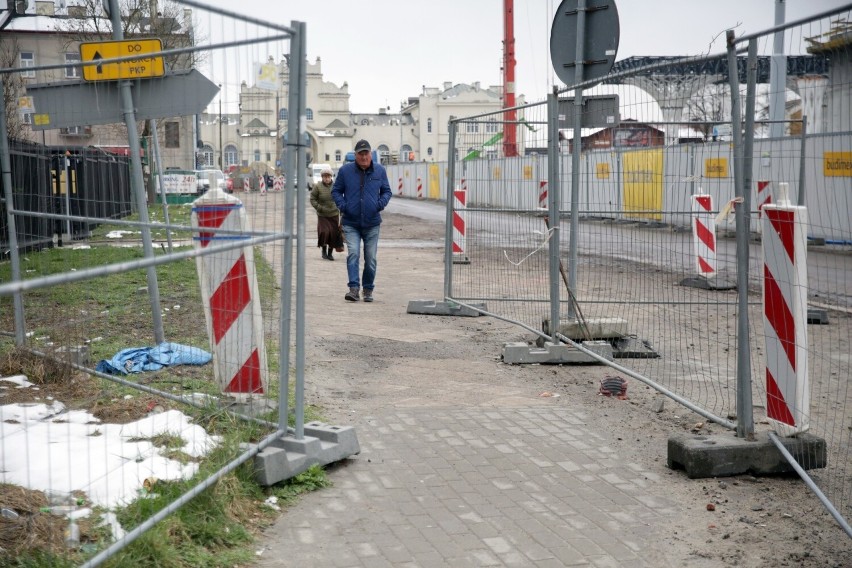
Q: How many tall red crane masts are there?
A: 1